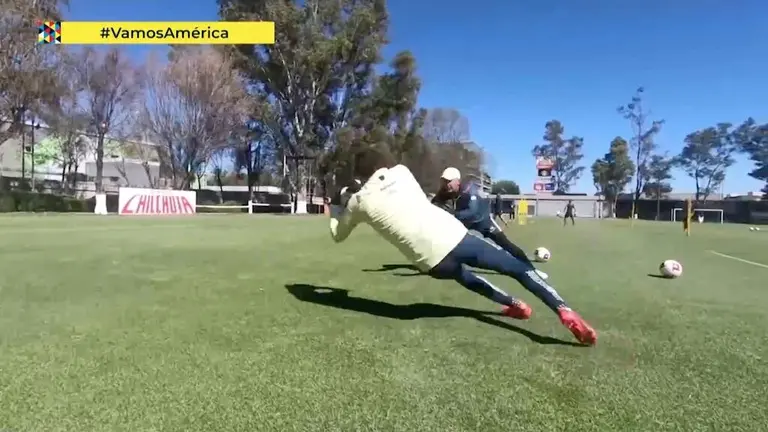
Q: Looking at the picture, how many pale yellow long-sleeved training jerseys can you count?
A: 1